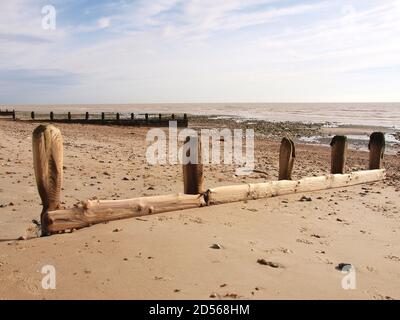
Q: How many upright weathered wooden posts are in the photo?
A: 5